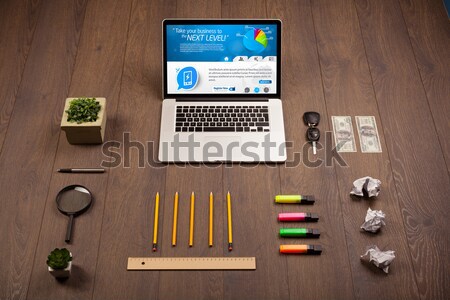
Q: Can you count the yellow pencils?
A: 5